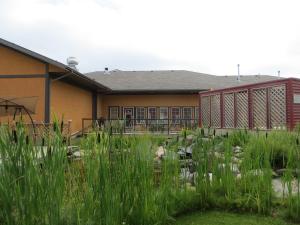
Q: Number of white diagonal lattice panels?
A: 6